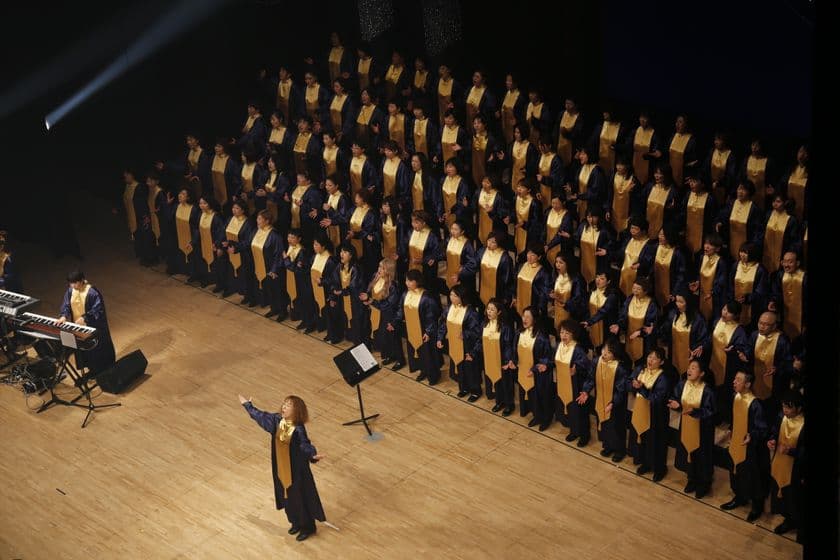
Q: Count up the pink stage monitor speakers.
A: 0